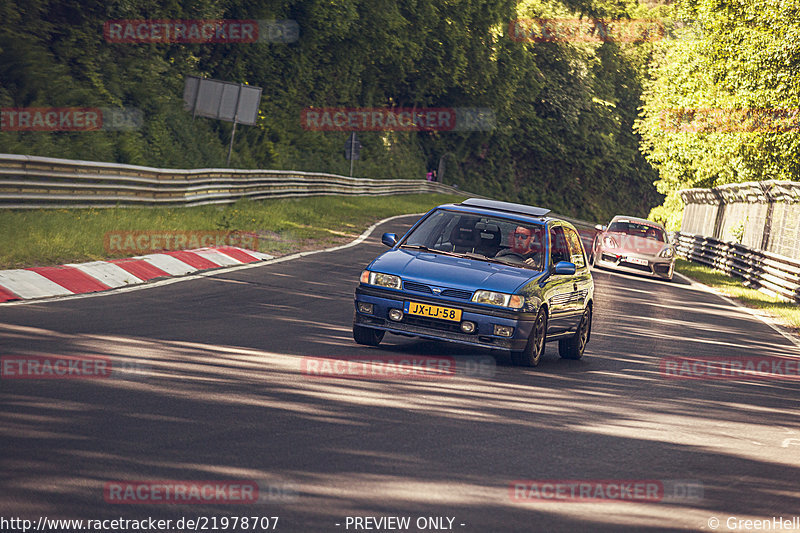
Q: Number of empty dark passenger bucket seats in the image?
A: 1